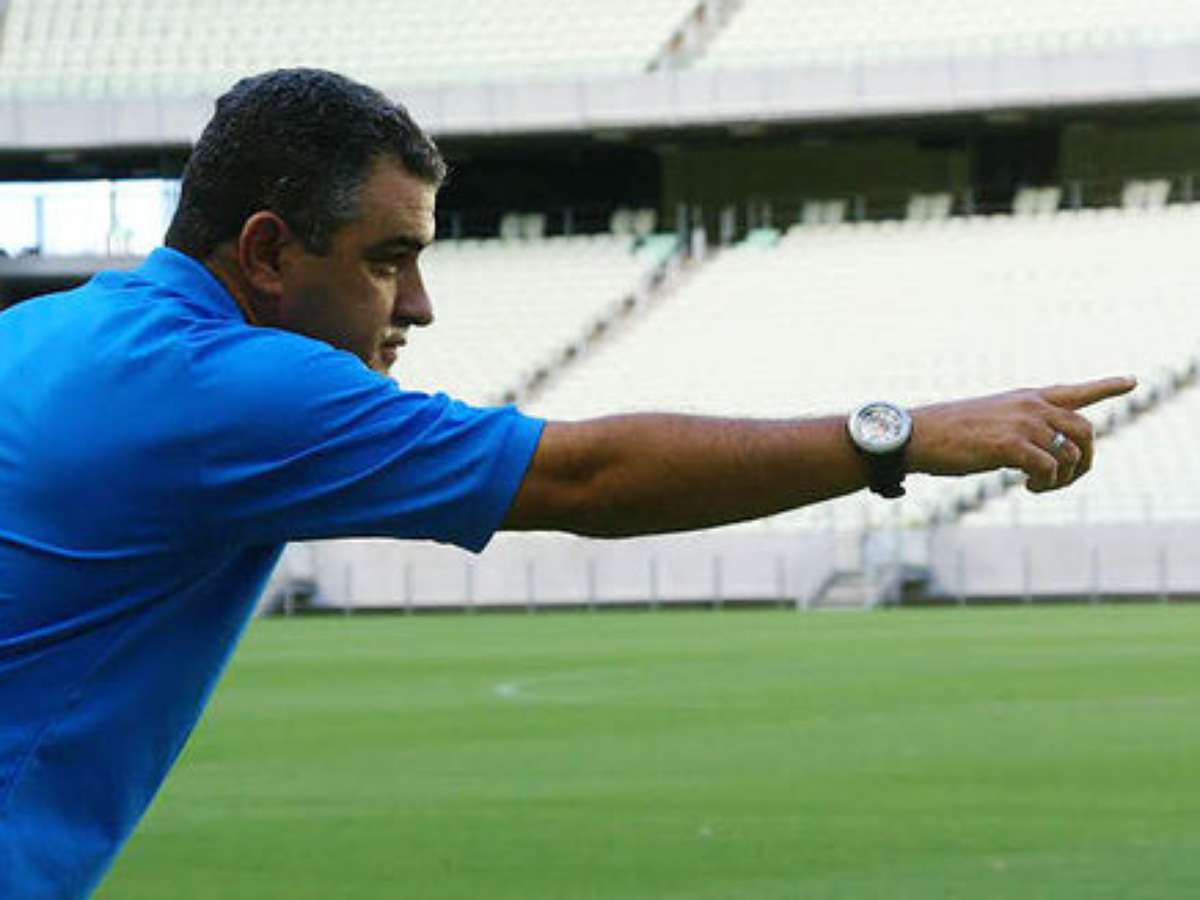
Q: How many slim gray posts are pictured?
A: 12